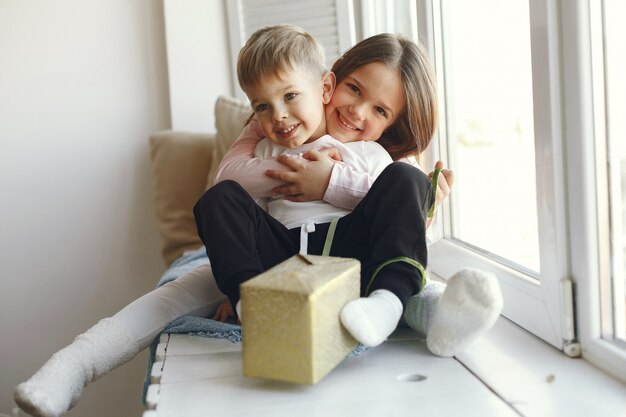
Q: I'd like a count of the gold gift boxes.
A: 1